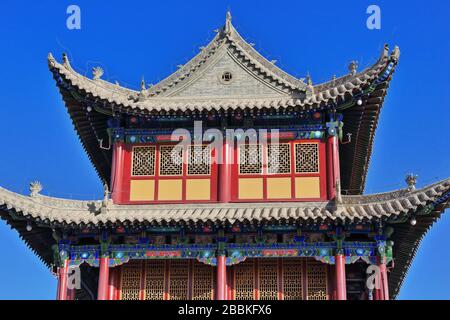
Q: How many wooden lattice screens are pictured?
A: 14